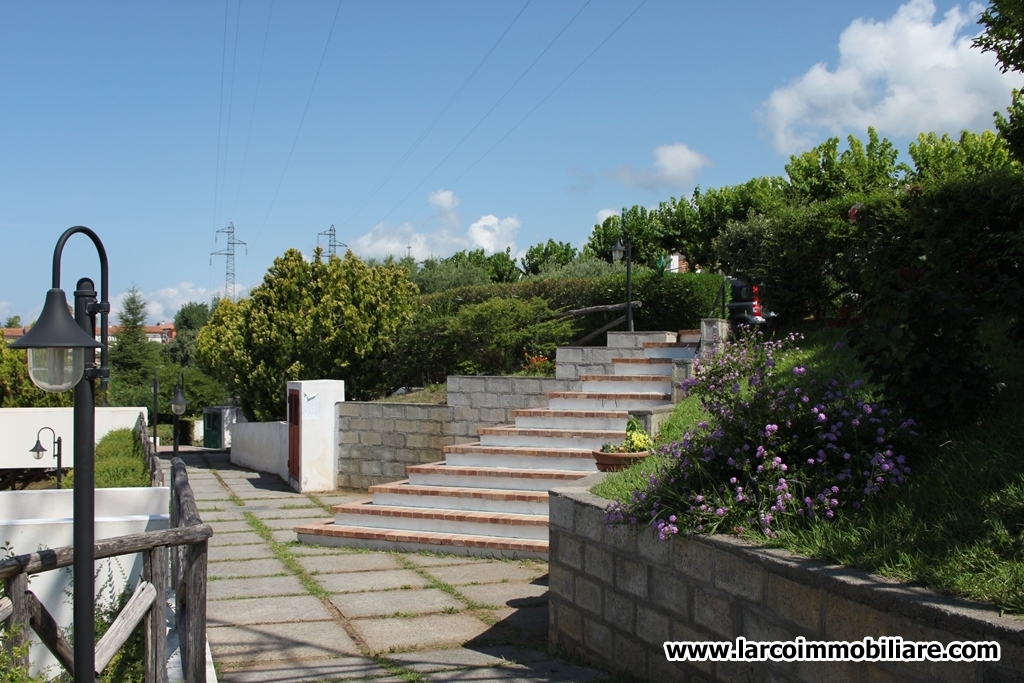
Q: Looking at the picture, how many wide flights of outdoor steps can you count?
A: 1